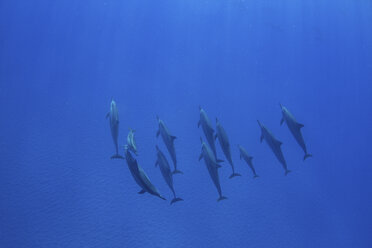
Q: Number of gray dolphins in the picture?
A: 11